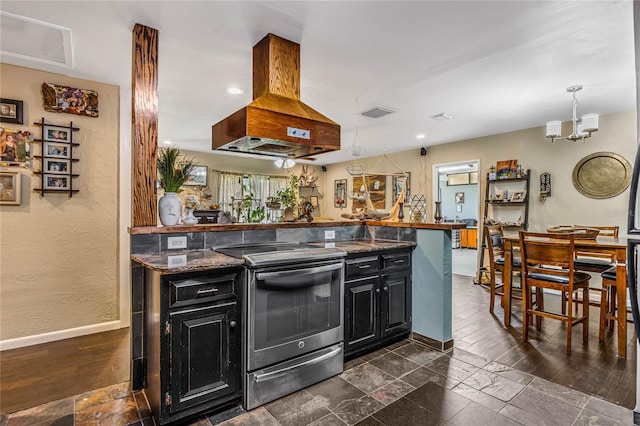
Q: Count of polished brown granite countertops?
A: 2